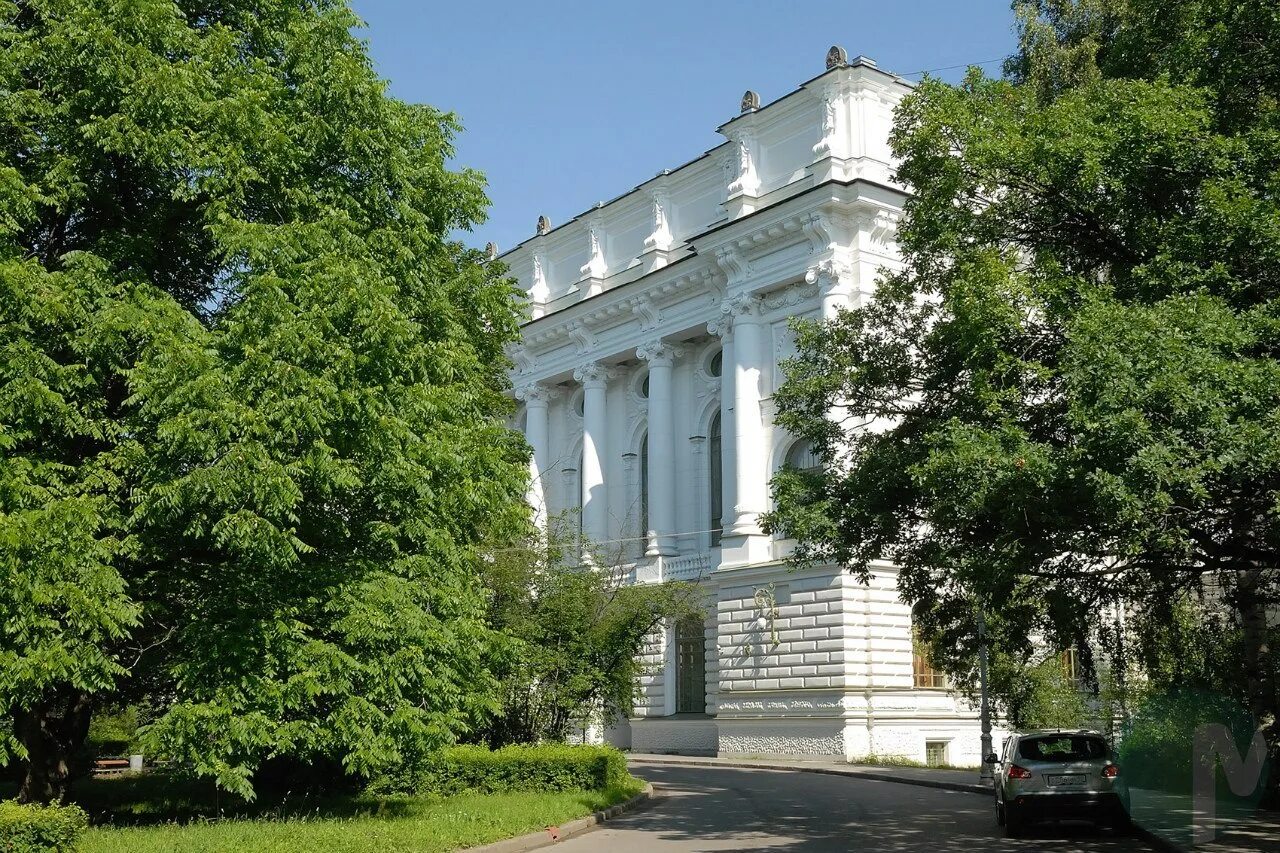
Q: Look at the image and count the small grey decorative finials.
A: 4